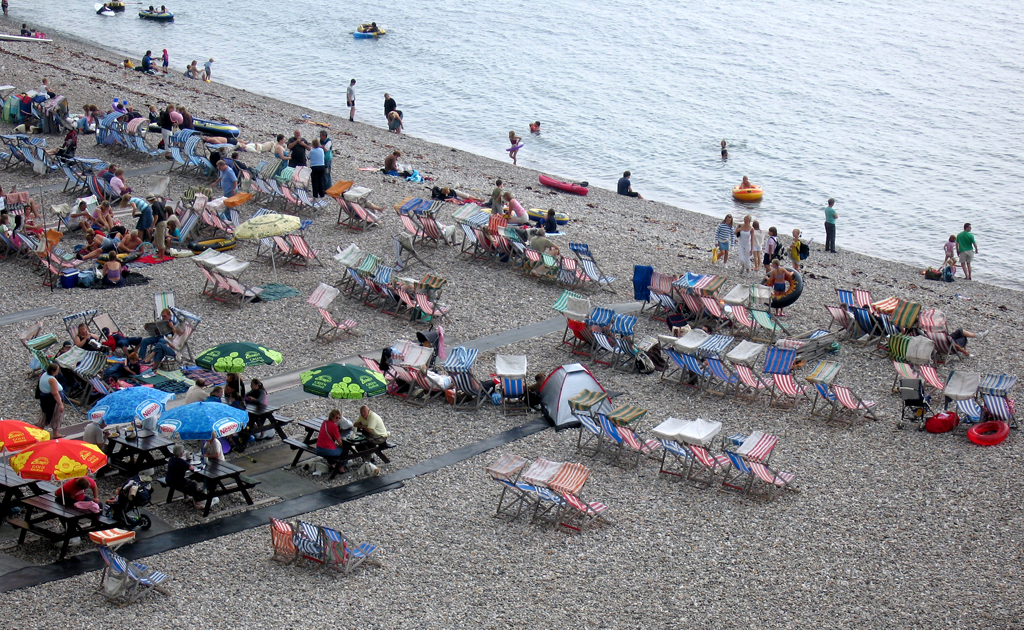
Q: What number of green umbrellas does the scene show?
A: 2